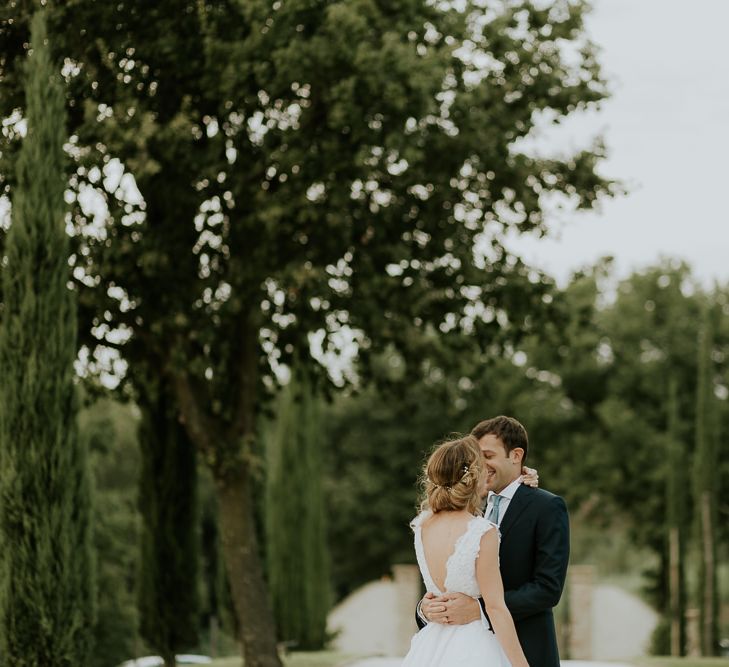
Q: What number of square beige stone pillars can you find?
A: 2